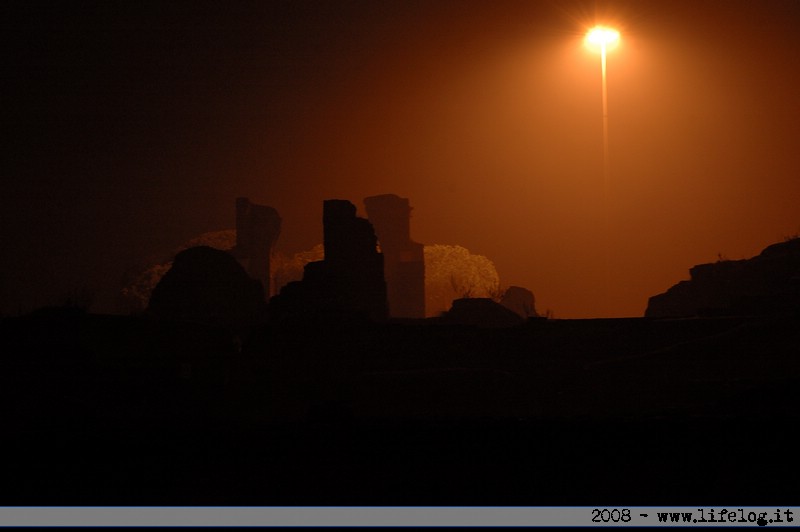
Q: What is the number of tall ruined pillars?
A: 3